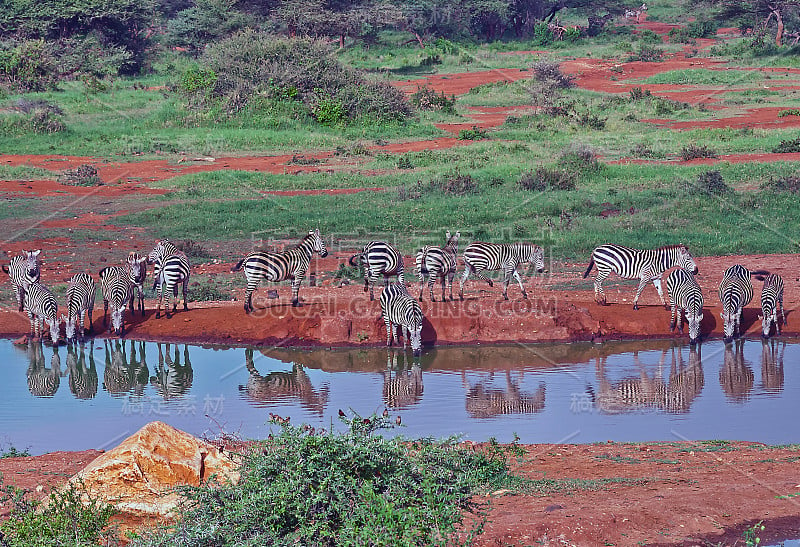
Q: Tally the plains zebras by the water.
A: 15